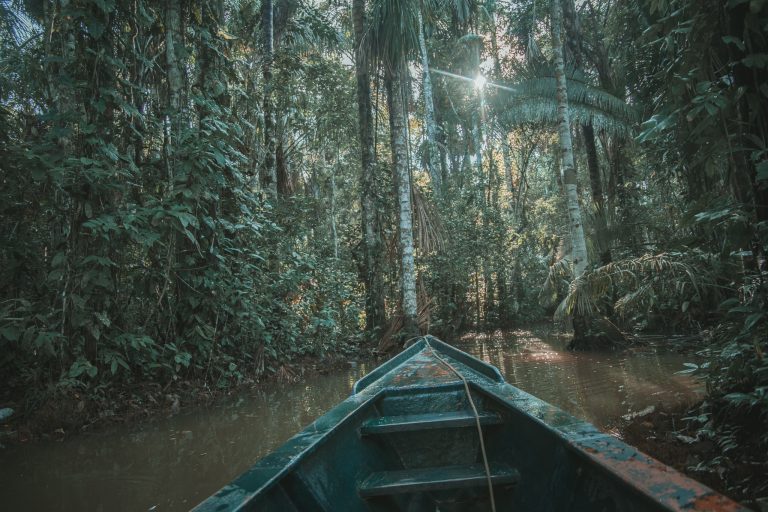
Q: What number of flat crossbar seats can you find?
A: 2